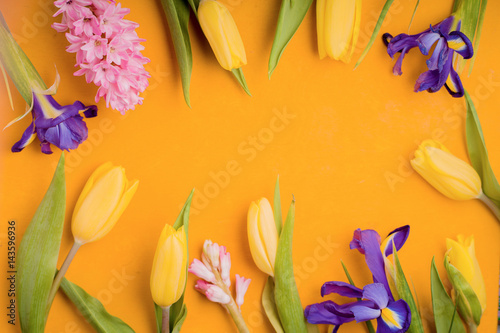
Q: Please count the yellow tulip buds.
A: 7